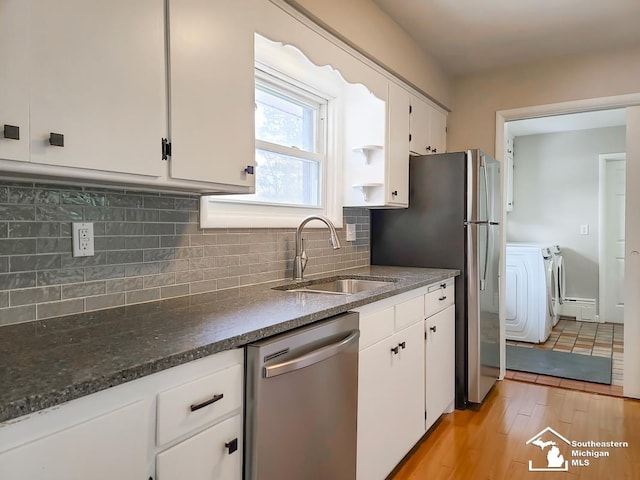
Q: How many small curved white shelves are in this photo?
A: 2